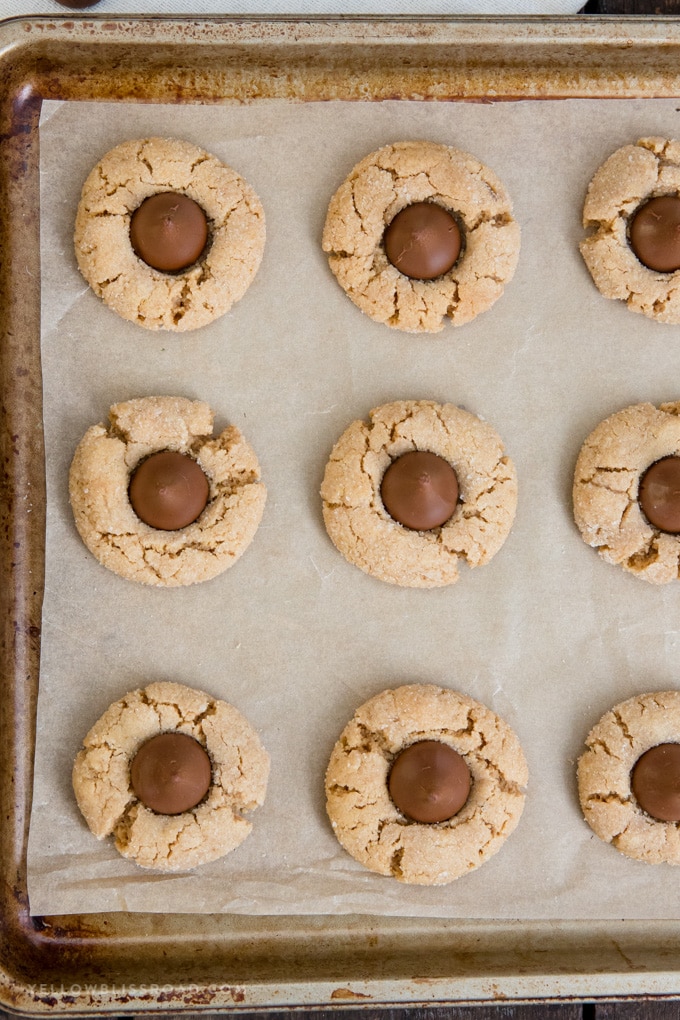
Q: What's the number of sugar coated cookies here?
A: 9